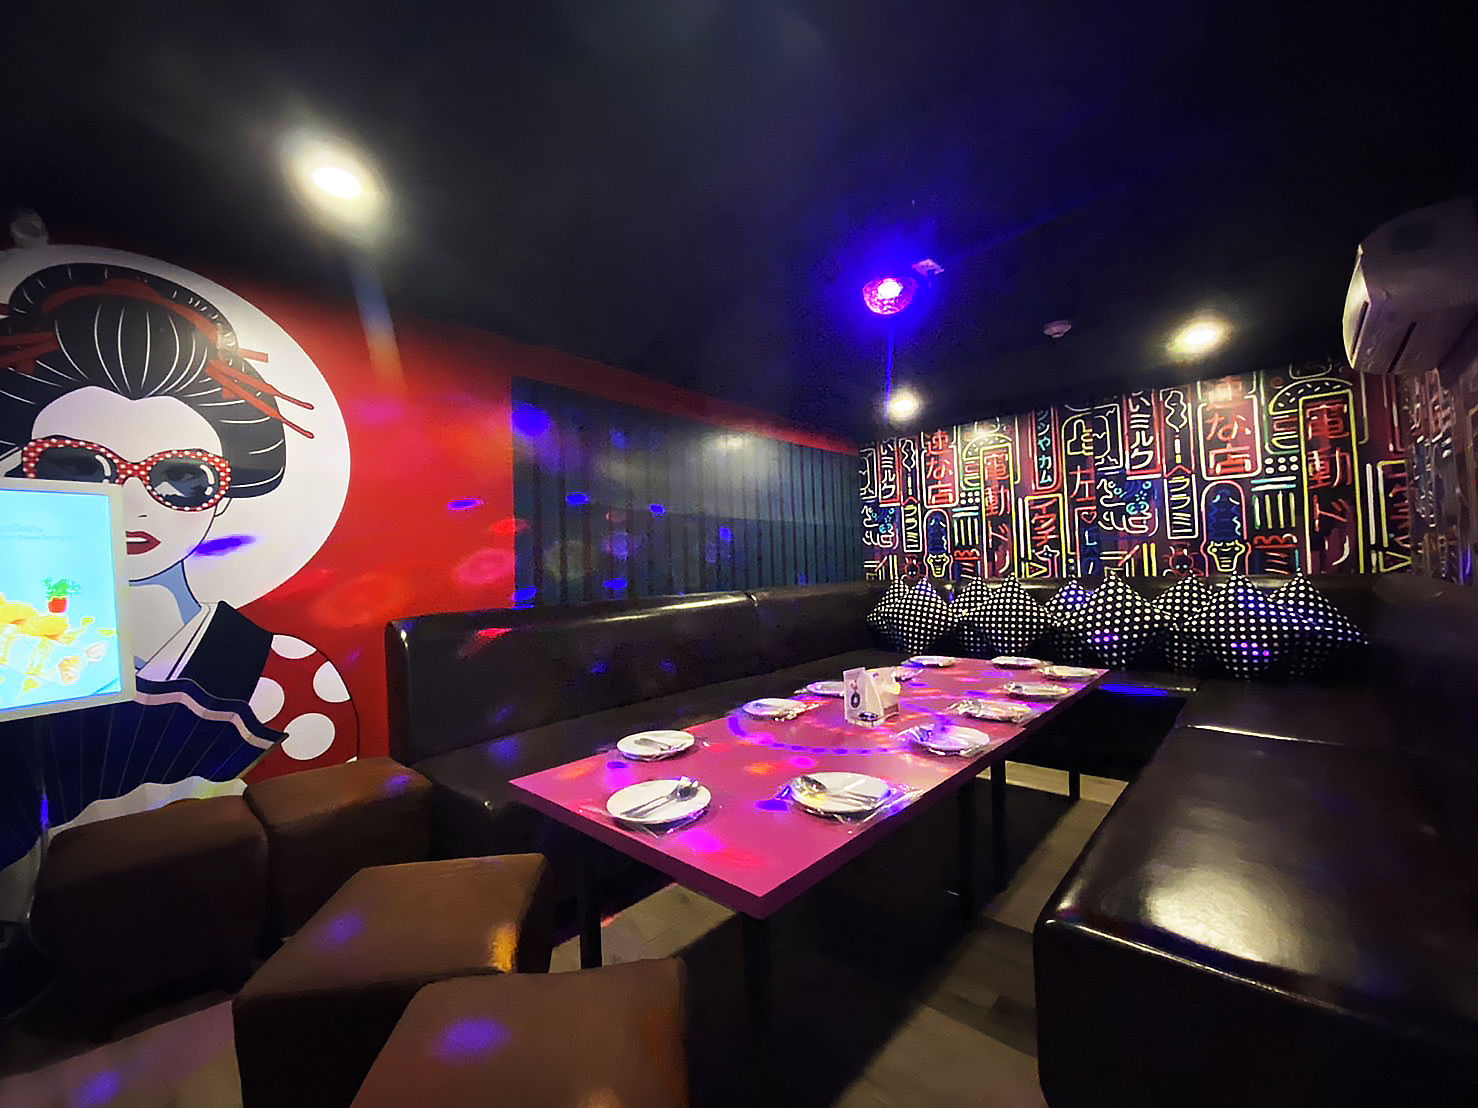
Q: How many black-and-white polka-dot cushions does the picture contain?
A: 9